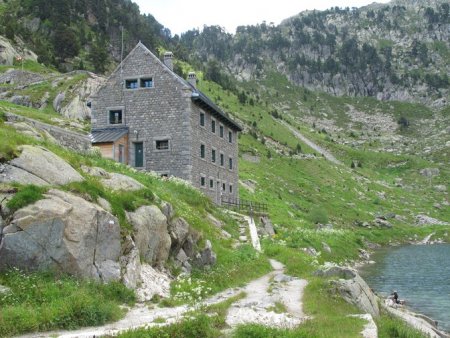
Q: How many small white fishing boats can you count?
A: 0